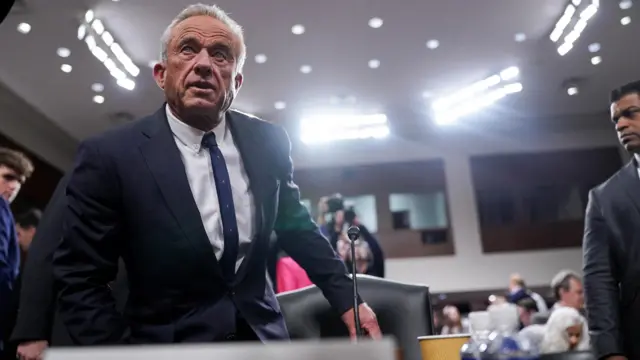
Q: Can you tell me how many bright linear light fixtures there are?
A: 4